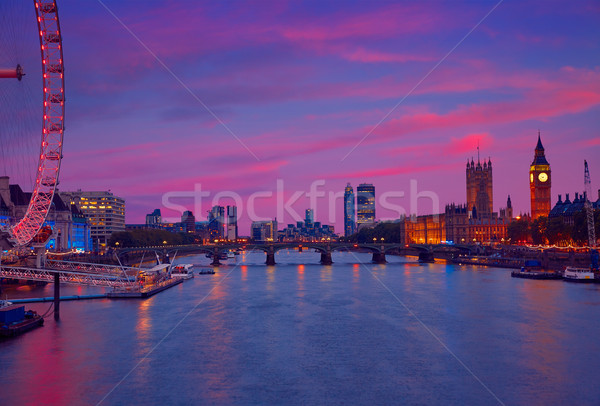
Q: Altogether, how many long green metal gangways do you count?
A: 0